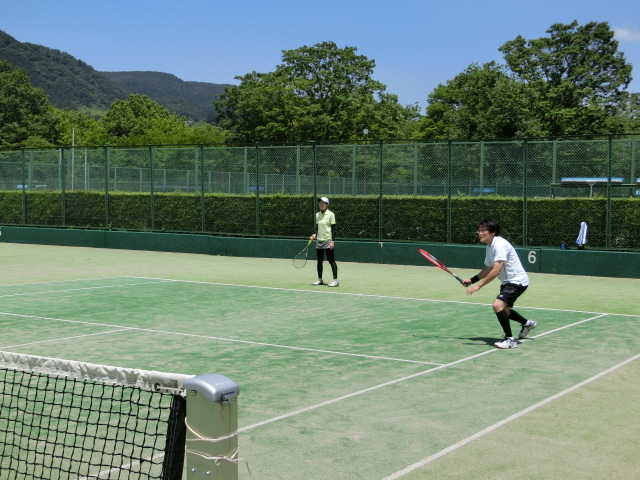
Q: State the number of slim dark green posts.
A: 11